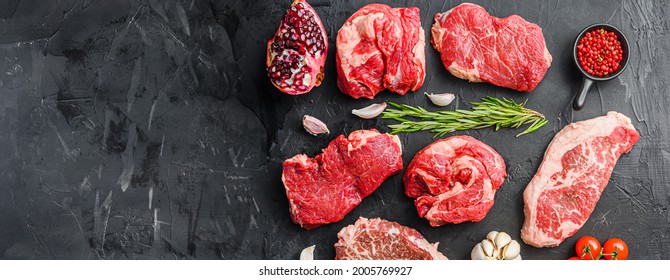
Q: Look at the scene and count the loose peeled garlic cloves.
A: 4